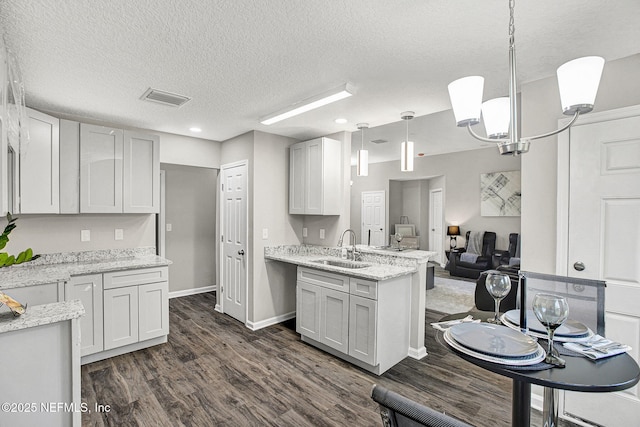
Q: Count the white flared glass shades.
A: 3